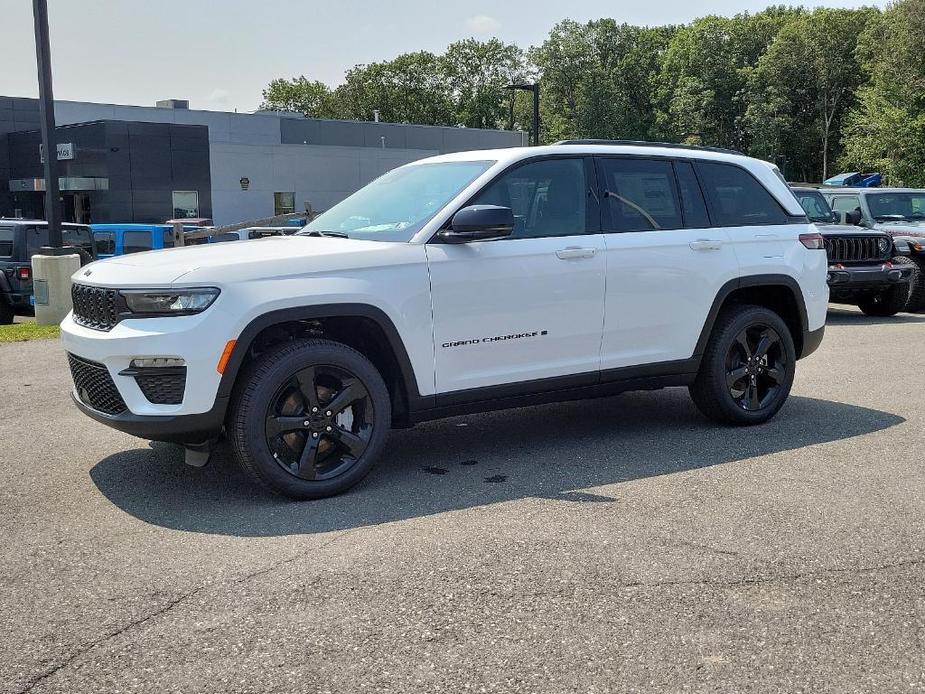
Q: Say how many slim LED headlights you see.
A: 1